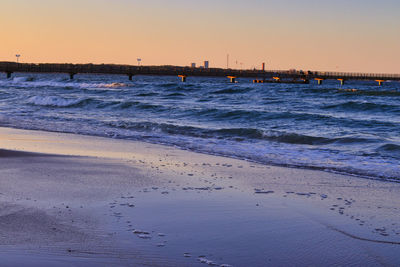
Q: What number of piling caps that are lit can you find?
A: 6